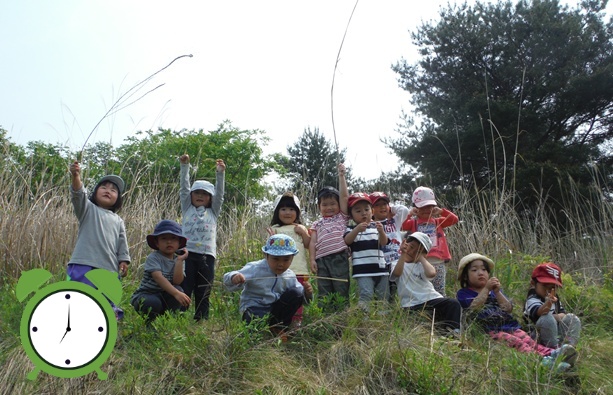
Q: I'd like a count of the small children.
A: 12